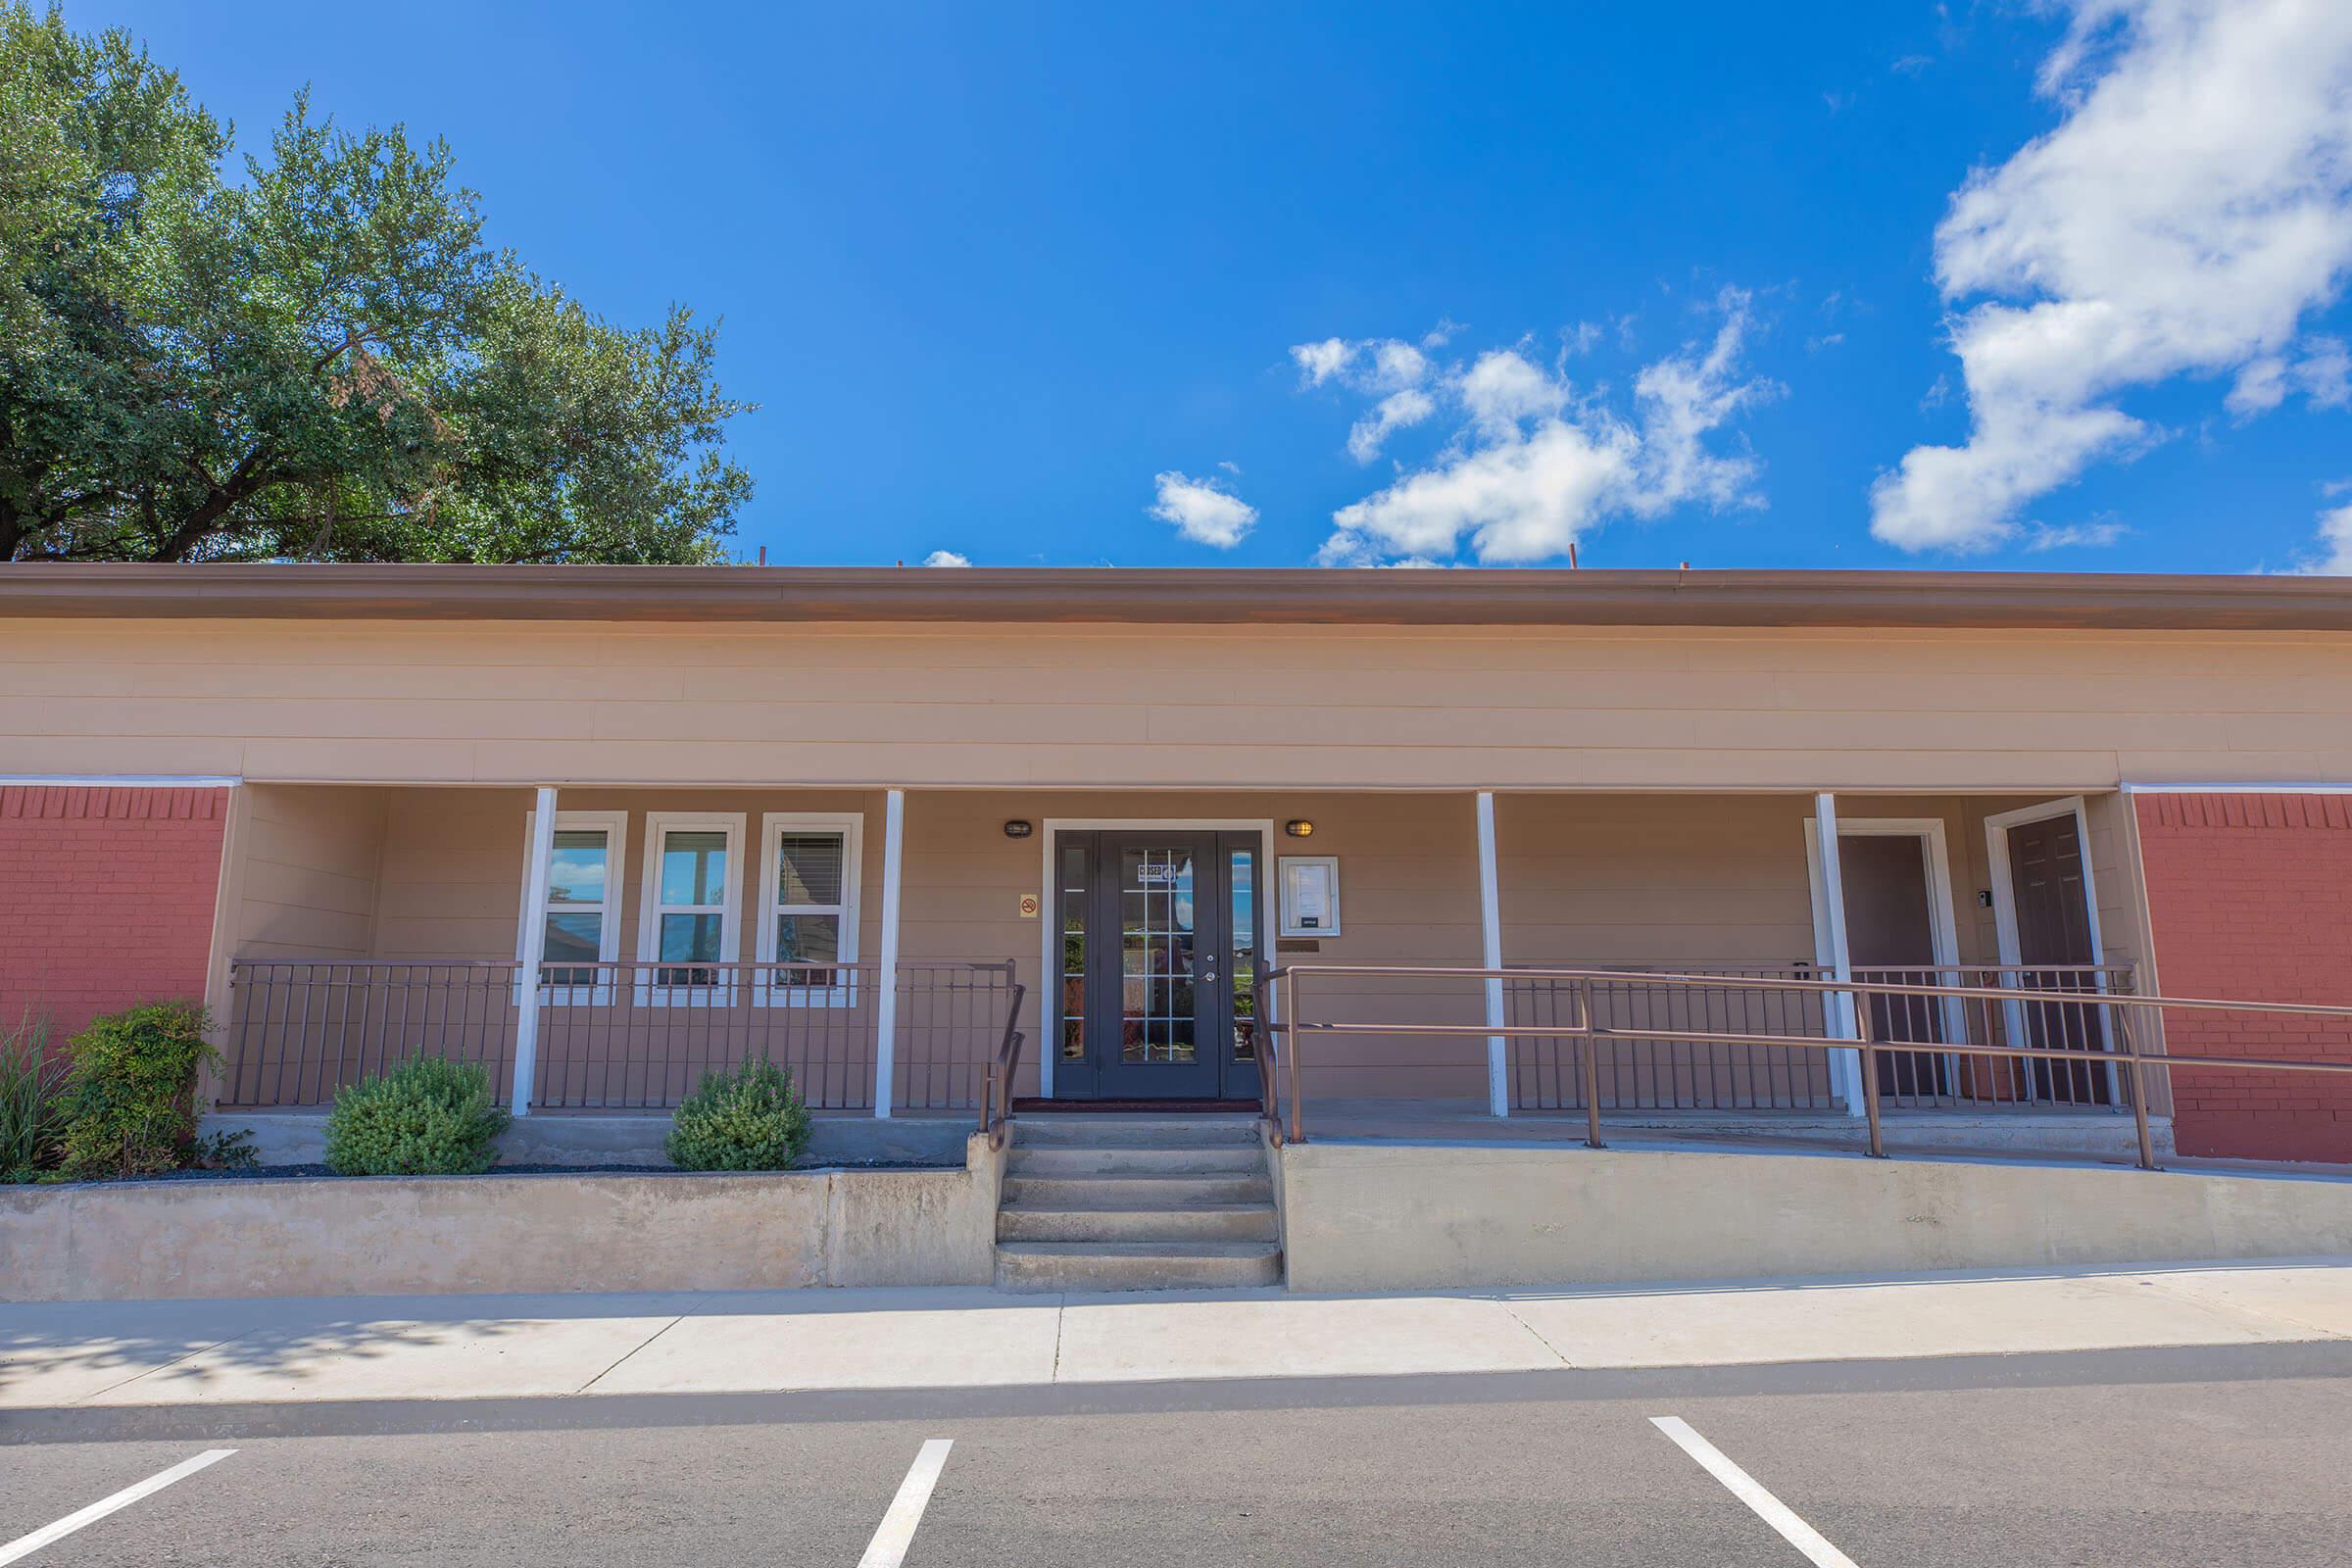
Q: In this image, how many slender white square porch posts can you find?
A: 4